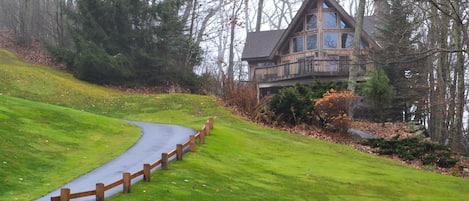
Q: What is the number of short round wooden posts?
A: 10